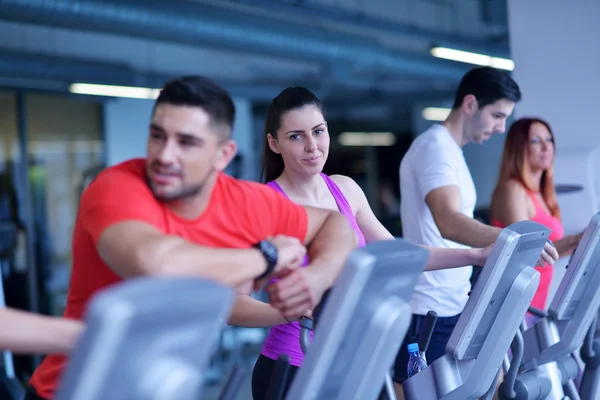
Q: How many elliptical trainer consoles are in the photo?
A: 4